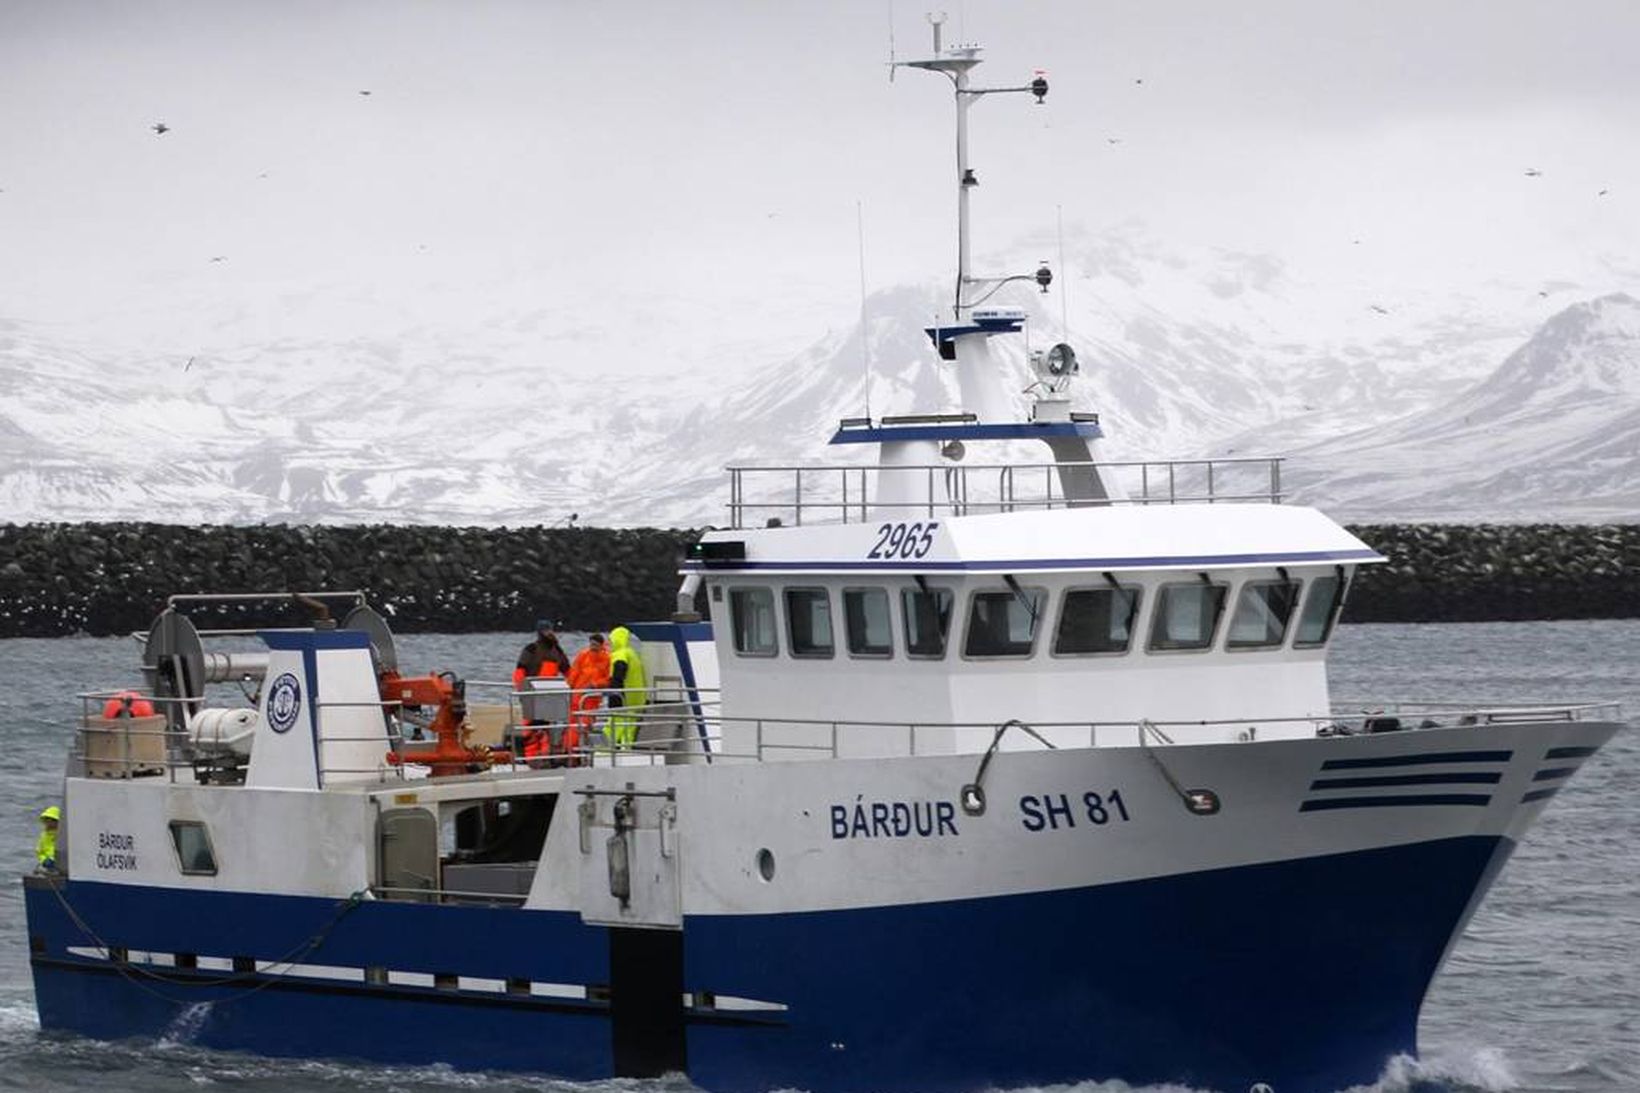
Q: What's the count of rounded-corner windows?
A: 10